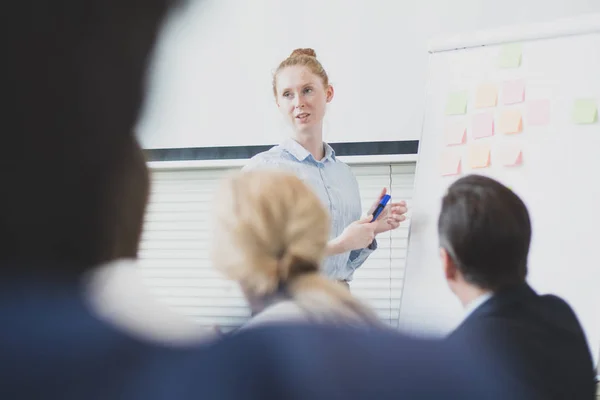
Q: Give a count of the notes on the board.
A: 12